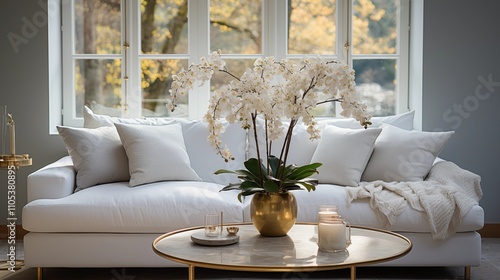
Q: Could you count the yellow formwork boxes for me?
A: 0